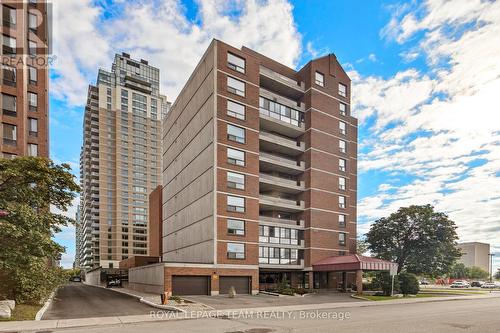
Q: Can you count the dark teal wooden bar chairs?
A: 0